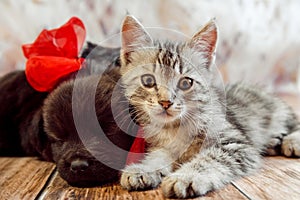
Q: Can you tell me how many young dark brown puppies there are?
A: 1